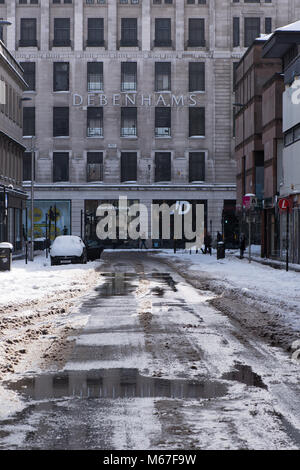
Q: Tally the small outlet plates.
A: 0